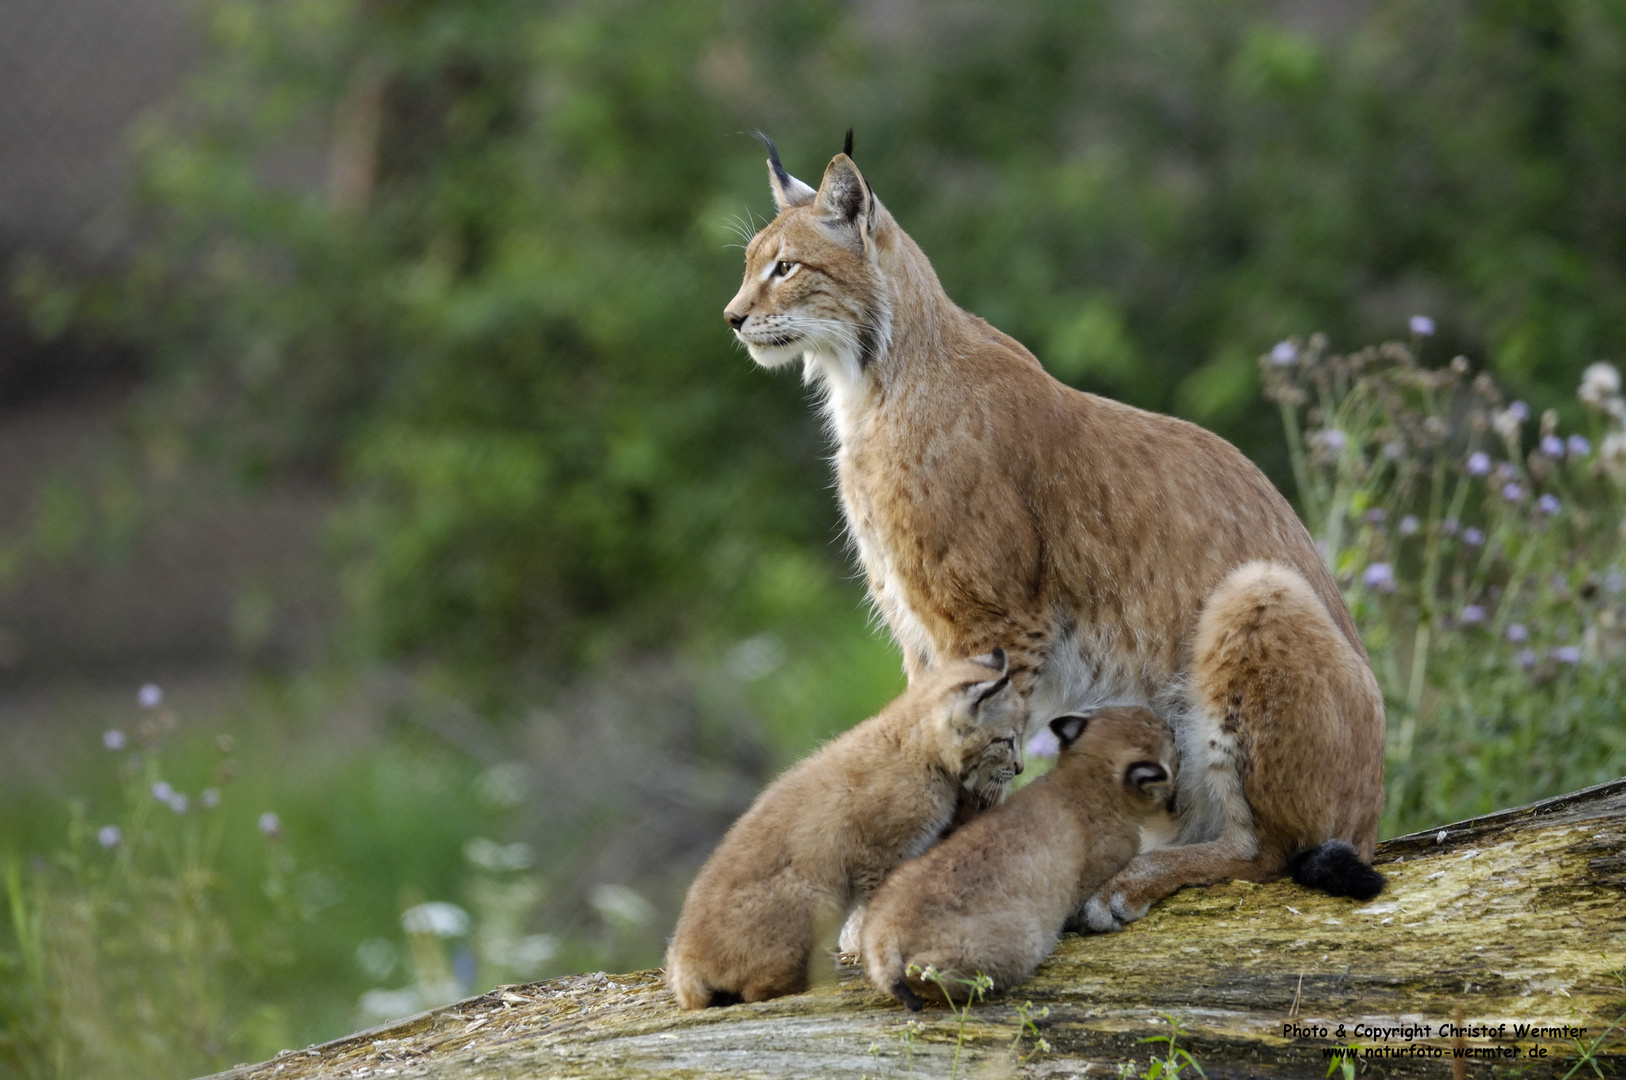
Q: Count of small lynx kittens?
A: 2